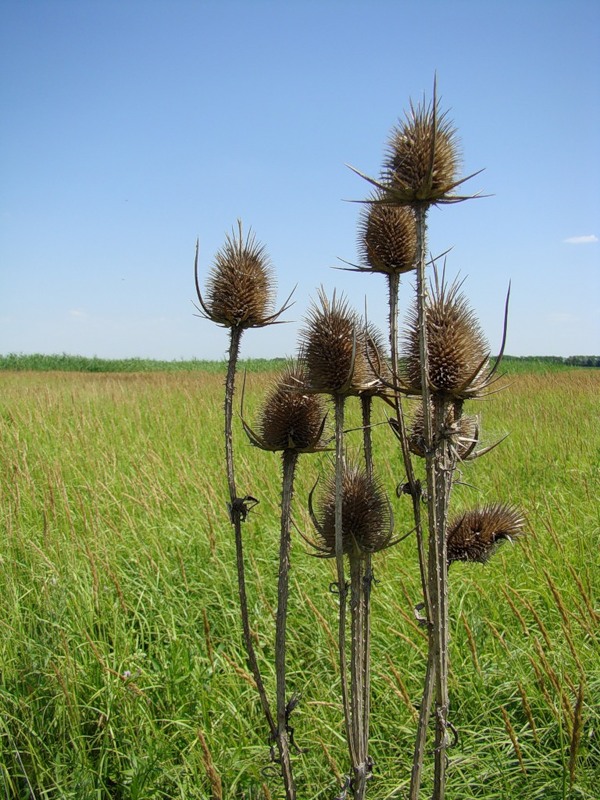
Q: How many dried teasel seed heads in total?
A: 10